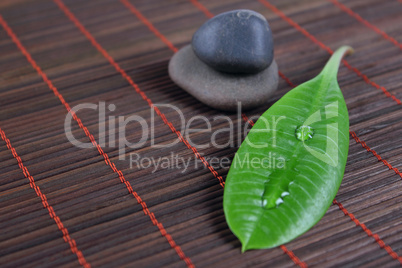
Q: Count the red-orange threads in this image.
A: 7